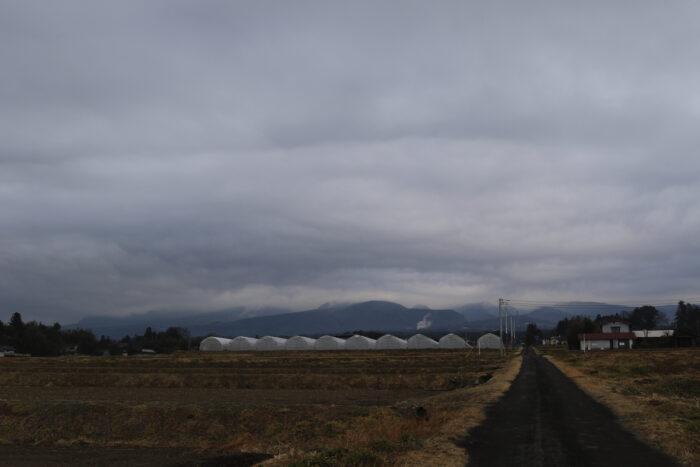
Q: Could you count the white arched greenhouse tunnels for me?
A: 10